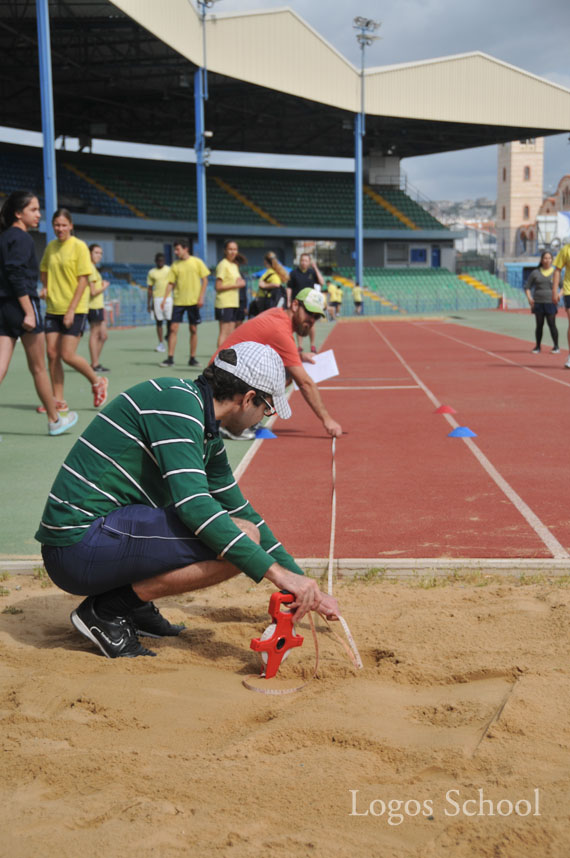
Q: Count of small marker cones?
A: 3